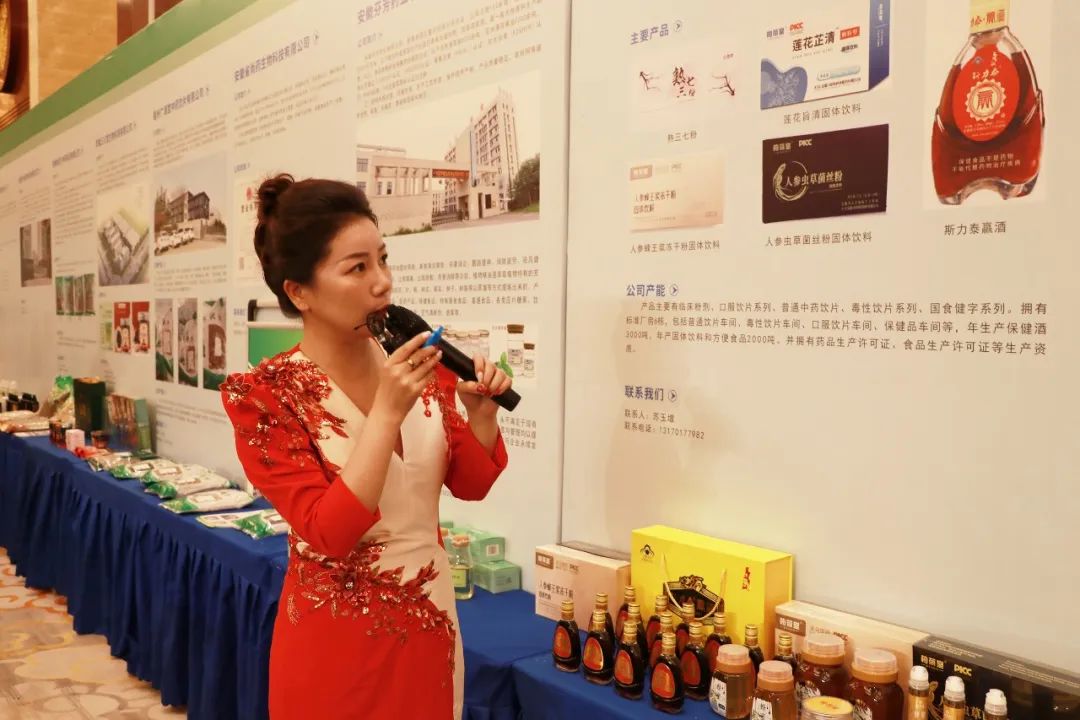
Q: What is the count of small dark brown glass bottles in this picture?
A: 14